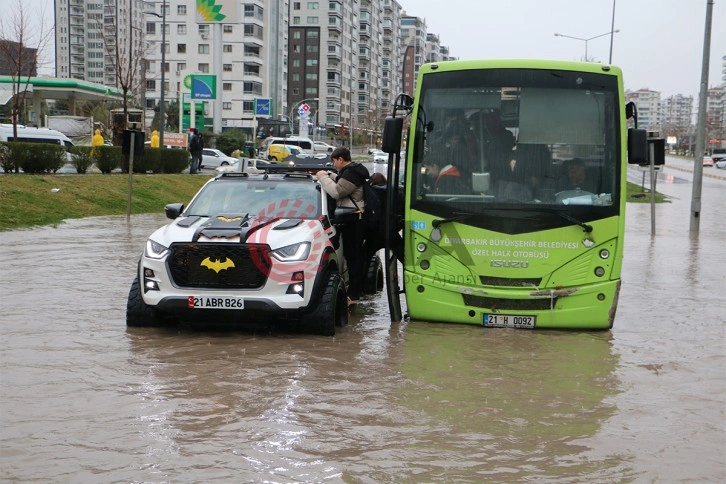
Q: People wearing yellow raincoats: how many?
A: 2